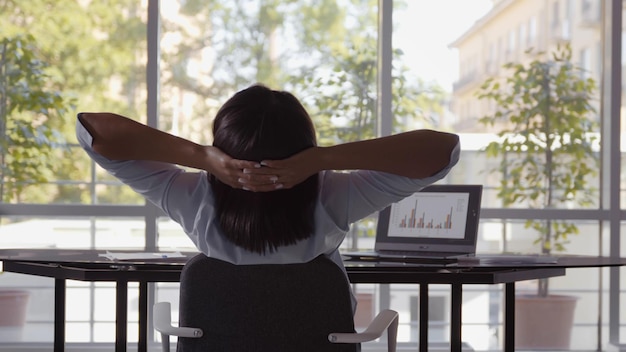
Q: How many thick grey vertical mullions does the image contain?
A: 3